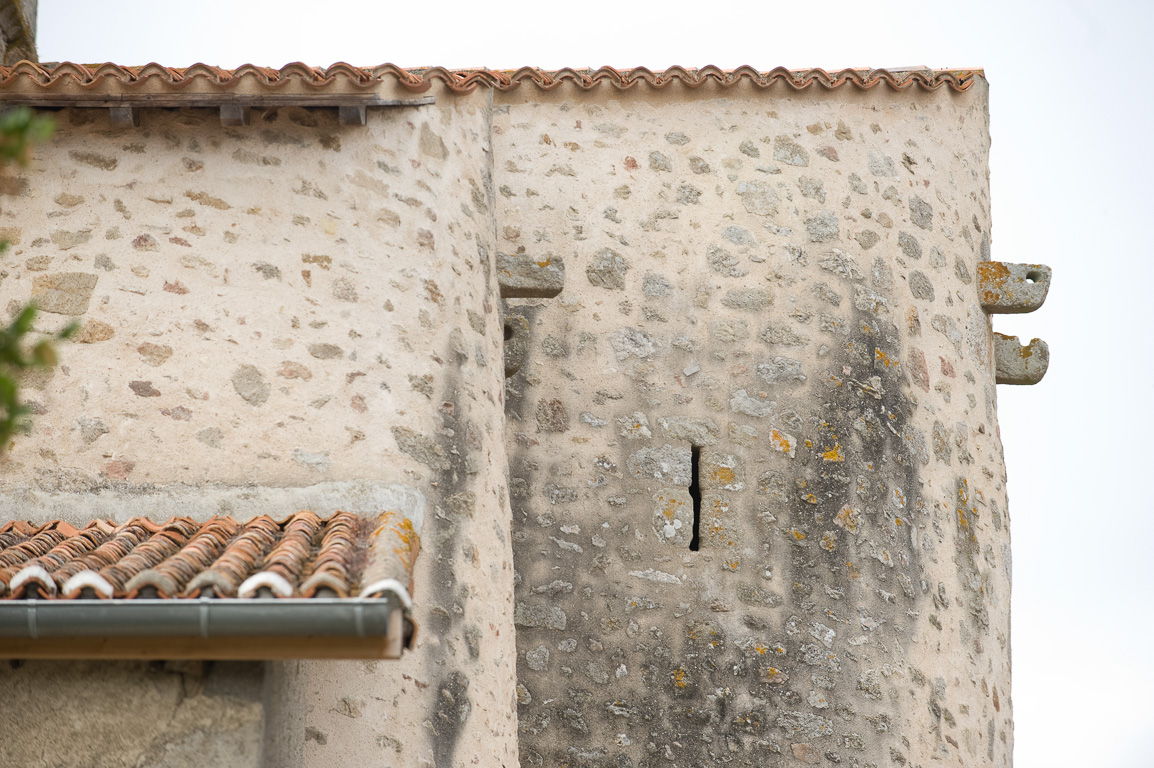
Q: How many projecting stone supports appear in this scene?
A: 4